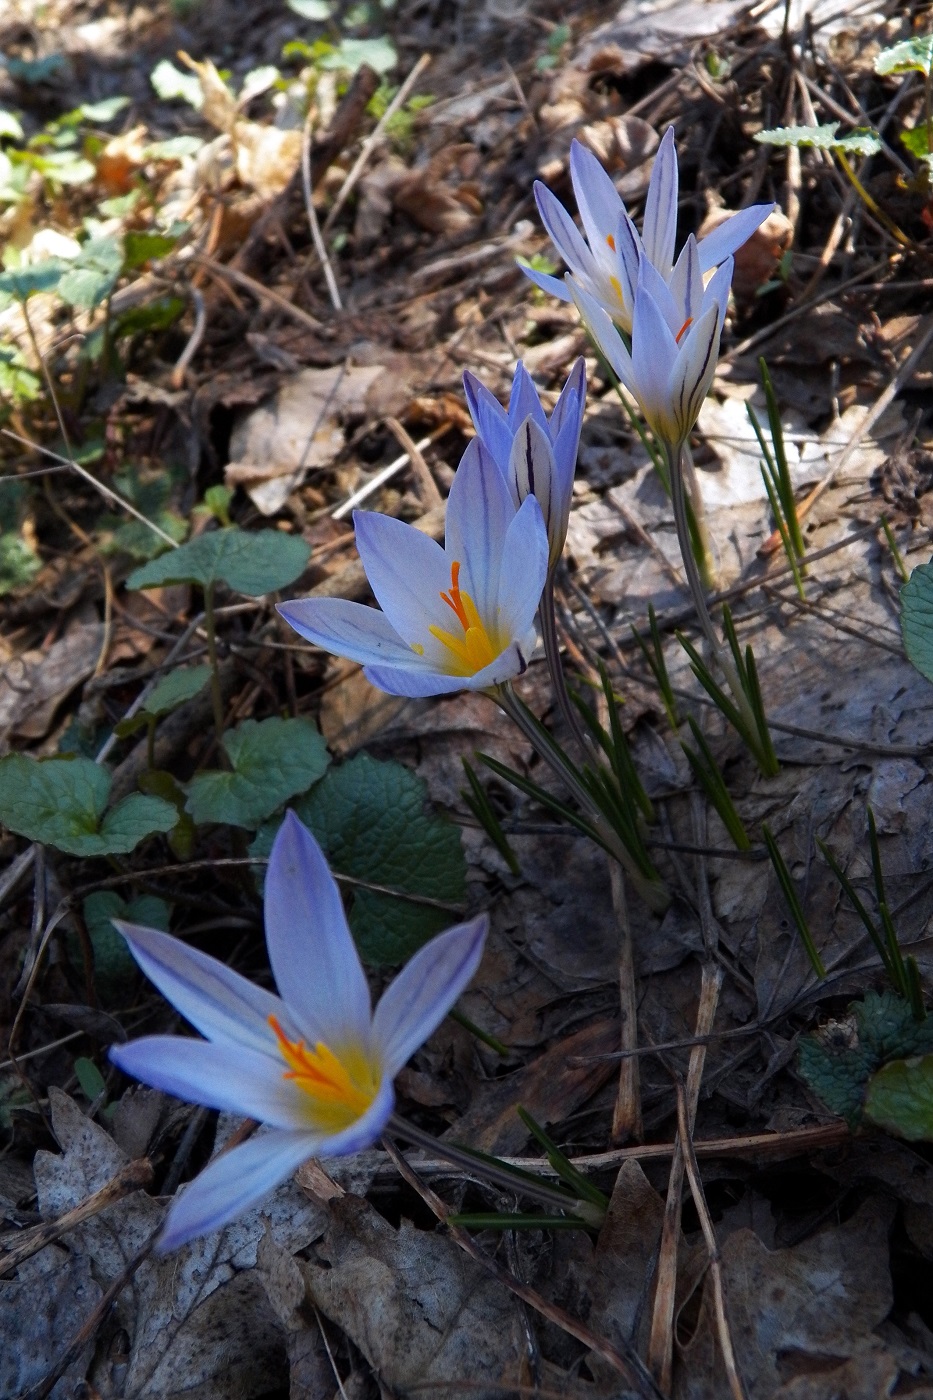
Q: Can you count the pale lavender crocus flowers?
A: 5